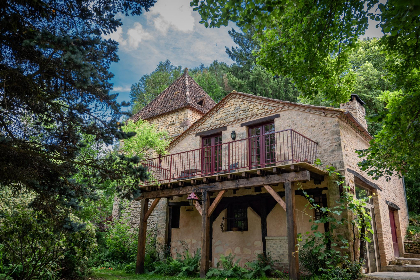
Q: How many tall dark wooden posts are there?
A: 3